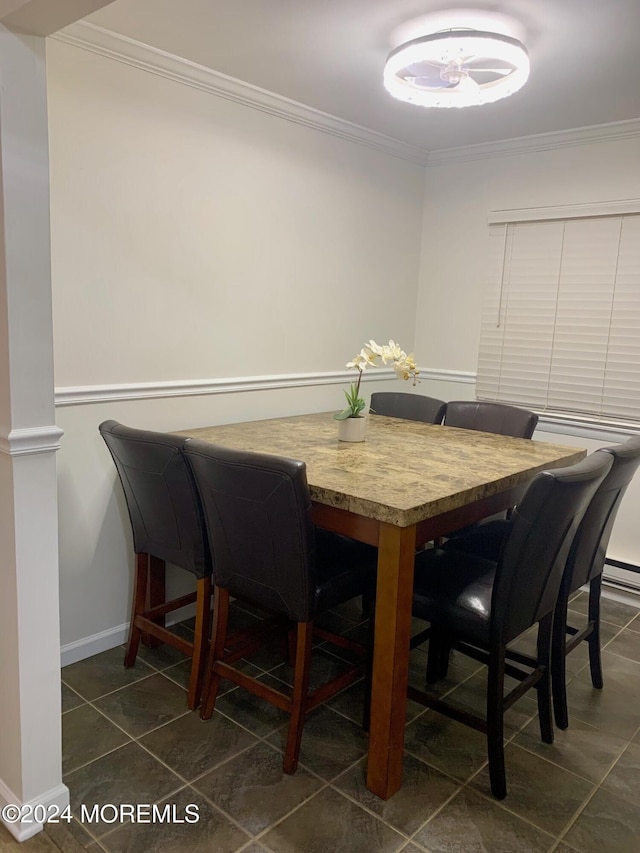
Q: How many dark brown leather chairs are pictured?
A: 6